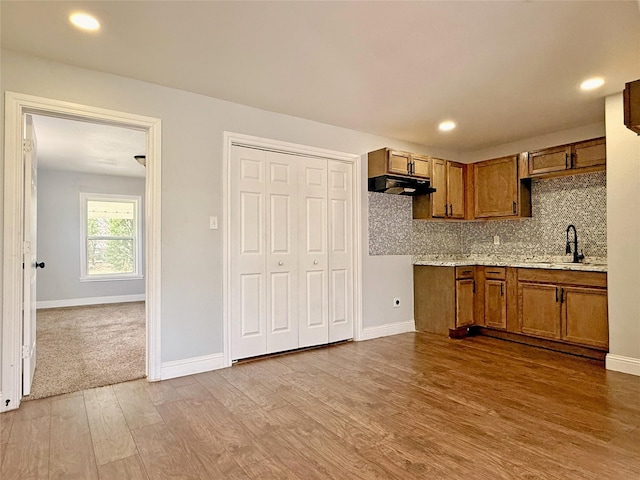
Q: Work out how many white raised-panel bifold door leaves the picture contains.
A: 4